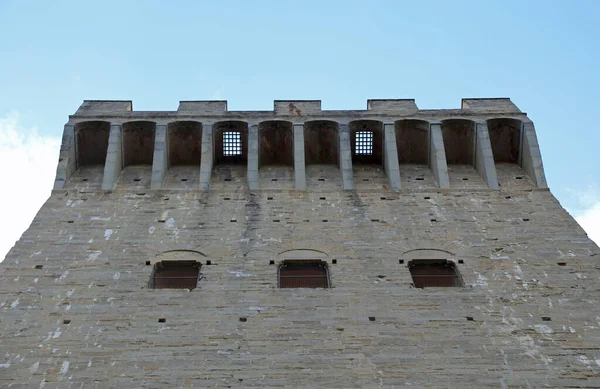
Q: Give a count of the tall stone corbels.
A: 11